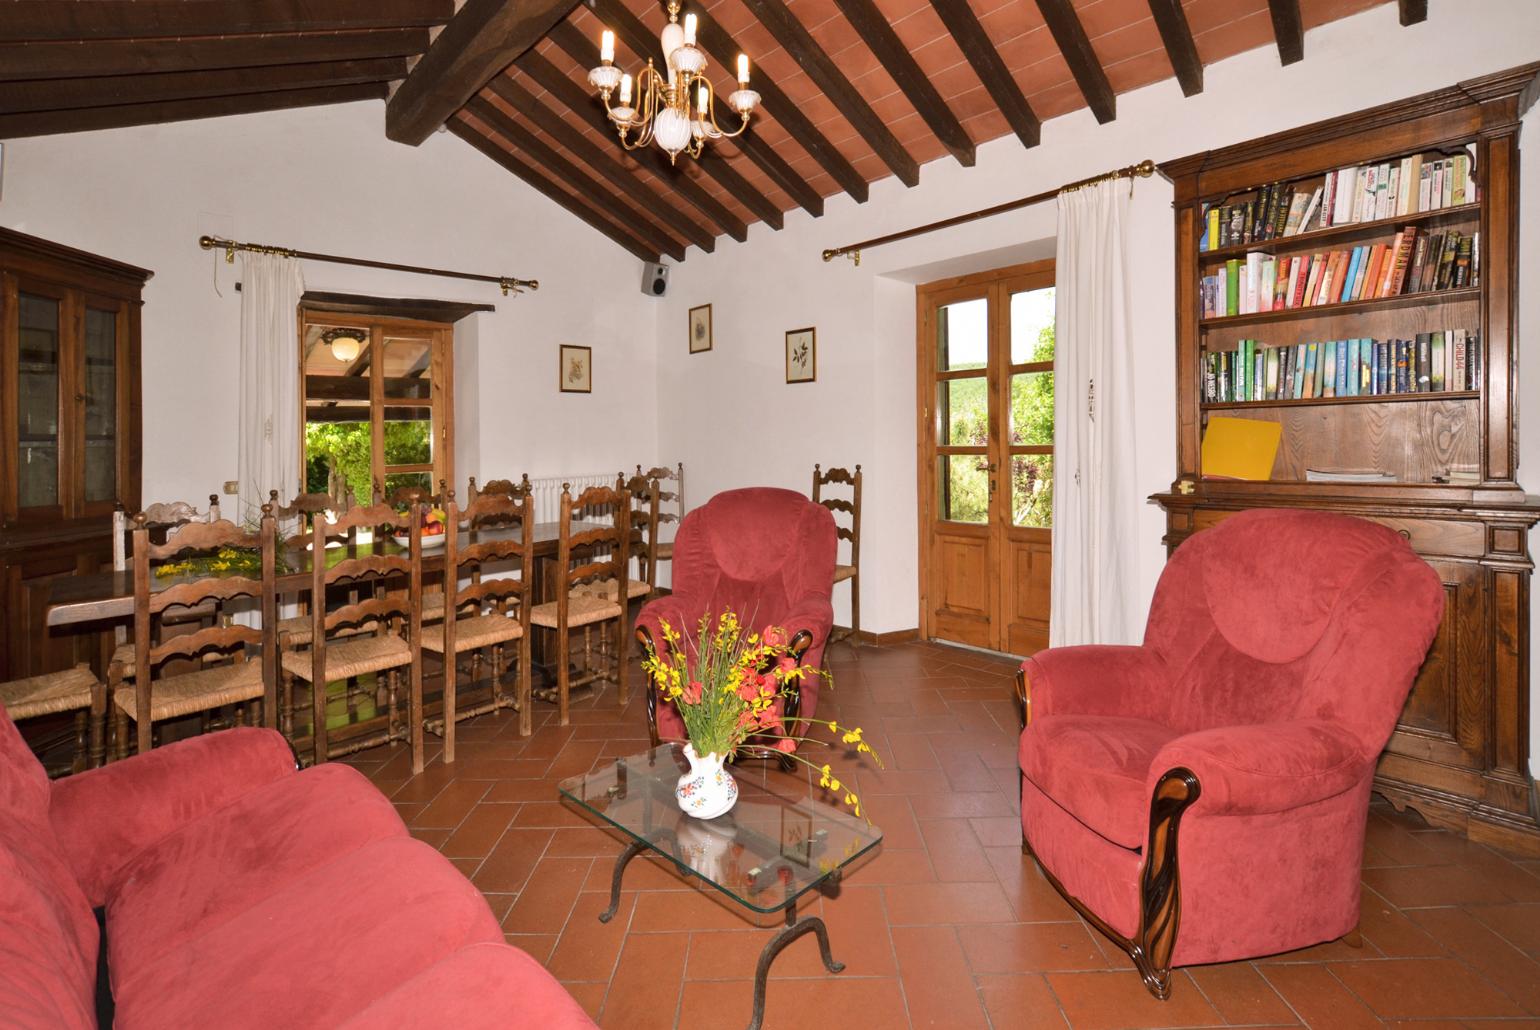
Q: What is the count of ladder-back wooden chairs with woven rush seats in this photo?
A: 12